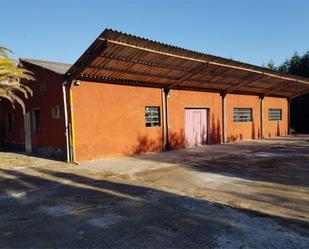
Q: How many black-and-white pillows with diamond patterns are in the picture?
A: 0